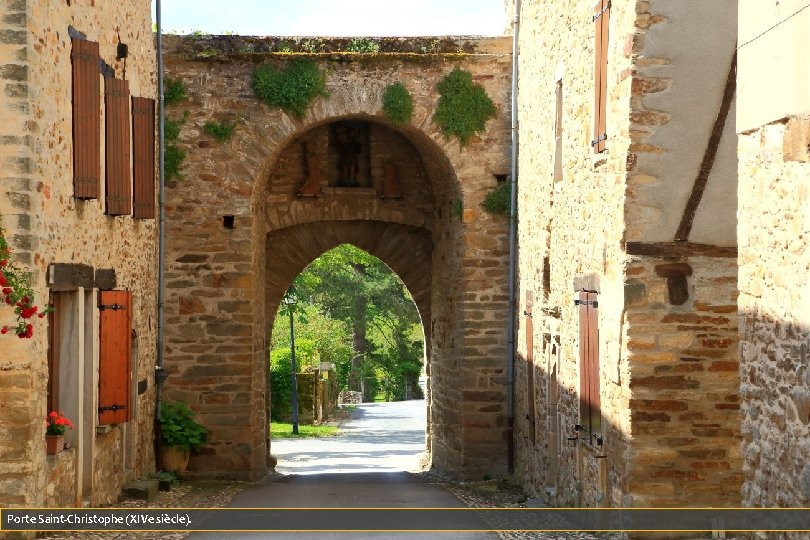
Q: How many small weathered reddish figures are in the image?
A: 2